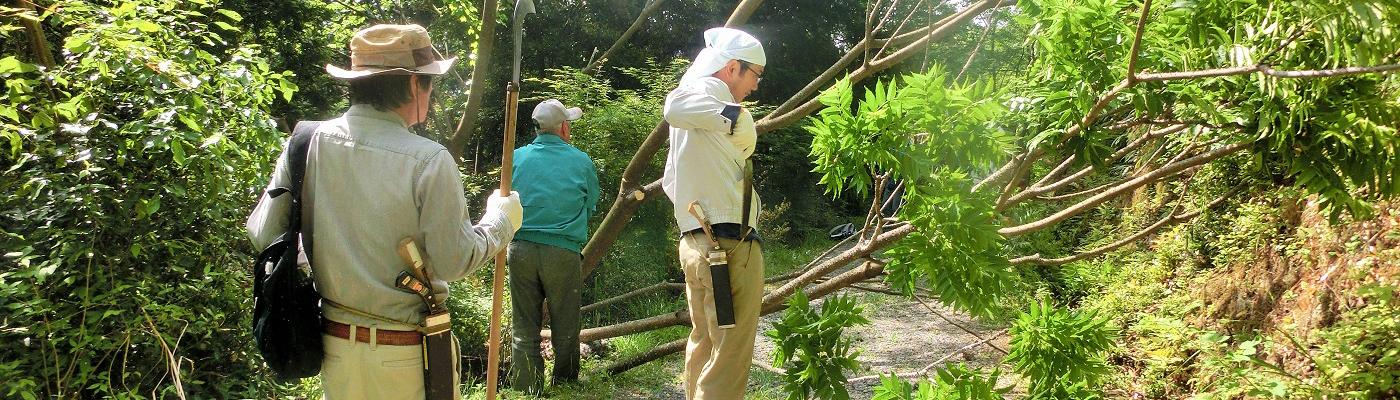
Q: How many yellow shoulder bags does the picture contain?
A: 0